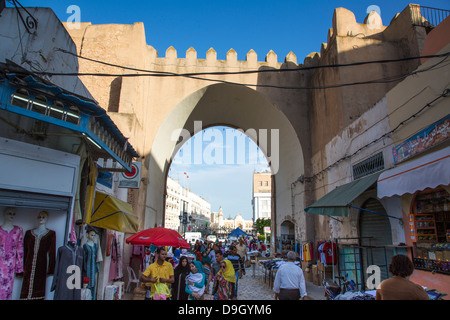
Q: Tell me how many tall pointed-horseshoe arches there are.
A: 1